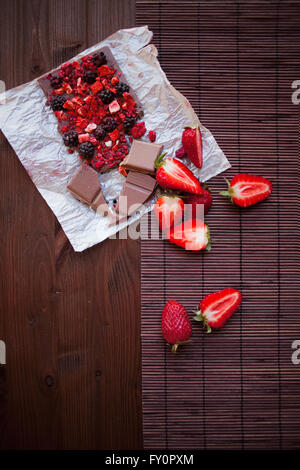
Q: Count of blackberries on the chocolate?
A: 11